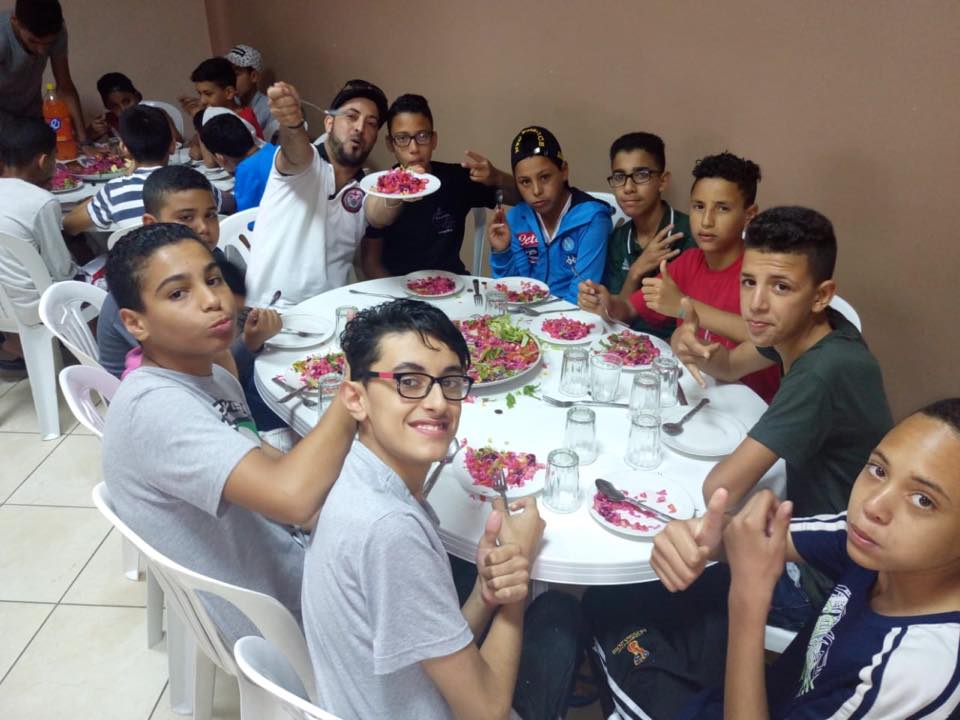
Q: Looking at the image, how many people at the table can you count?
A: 10